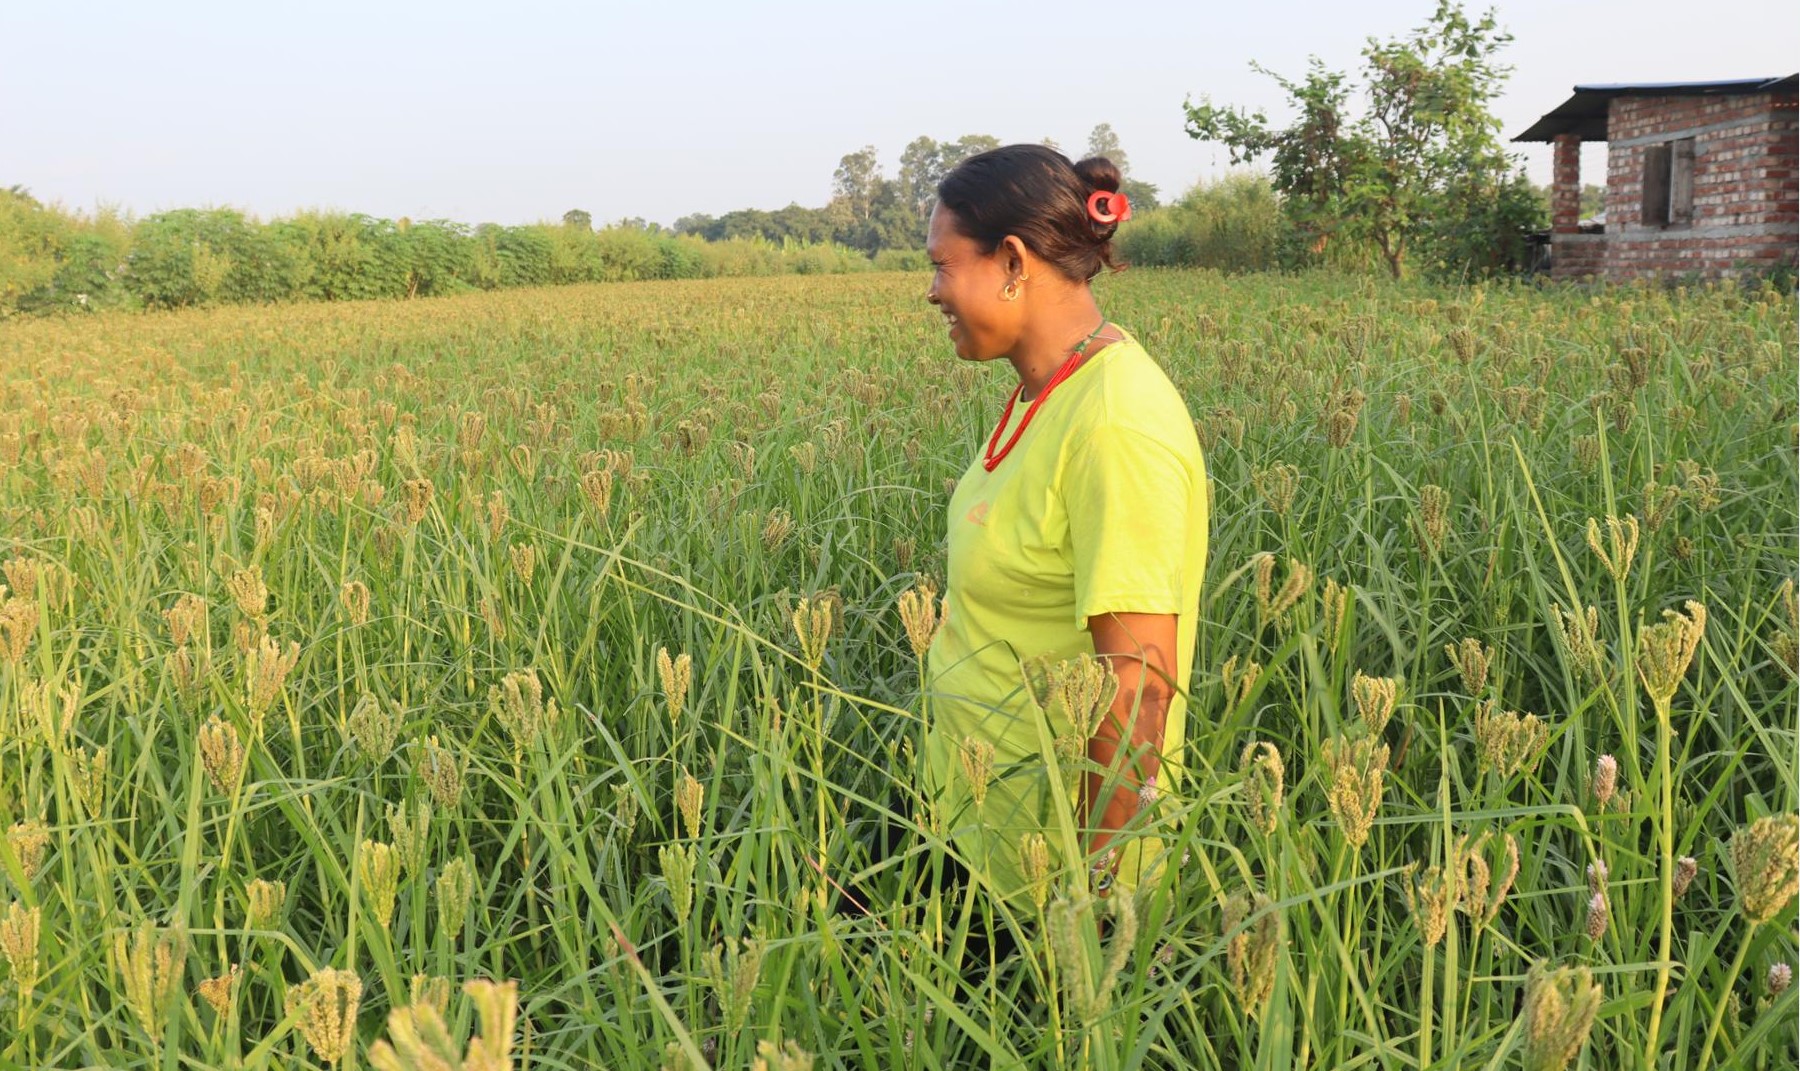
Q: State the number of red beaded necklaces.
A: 1